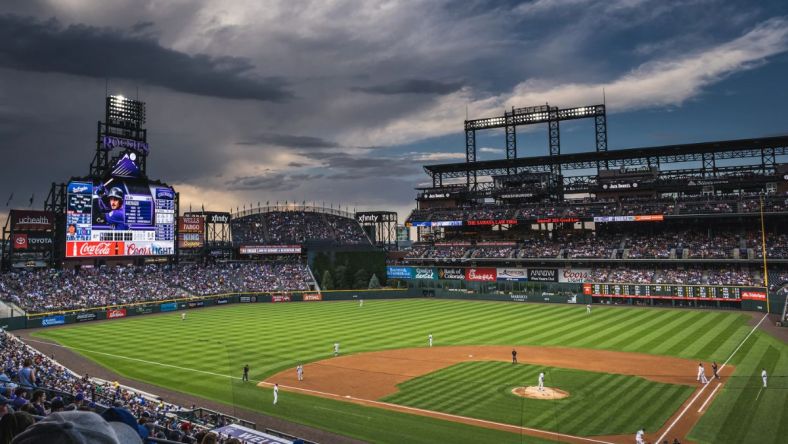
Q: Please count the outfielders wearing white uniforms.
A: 3